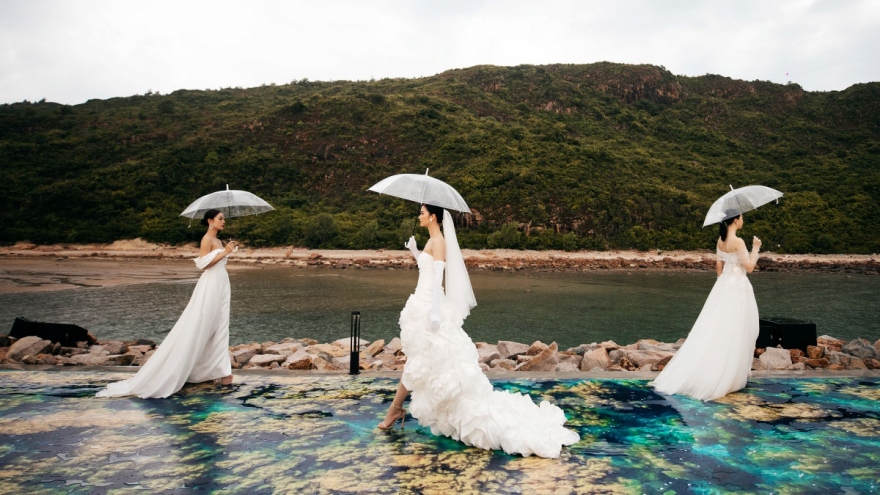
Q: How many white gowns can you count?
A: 3